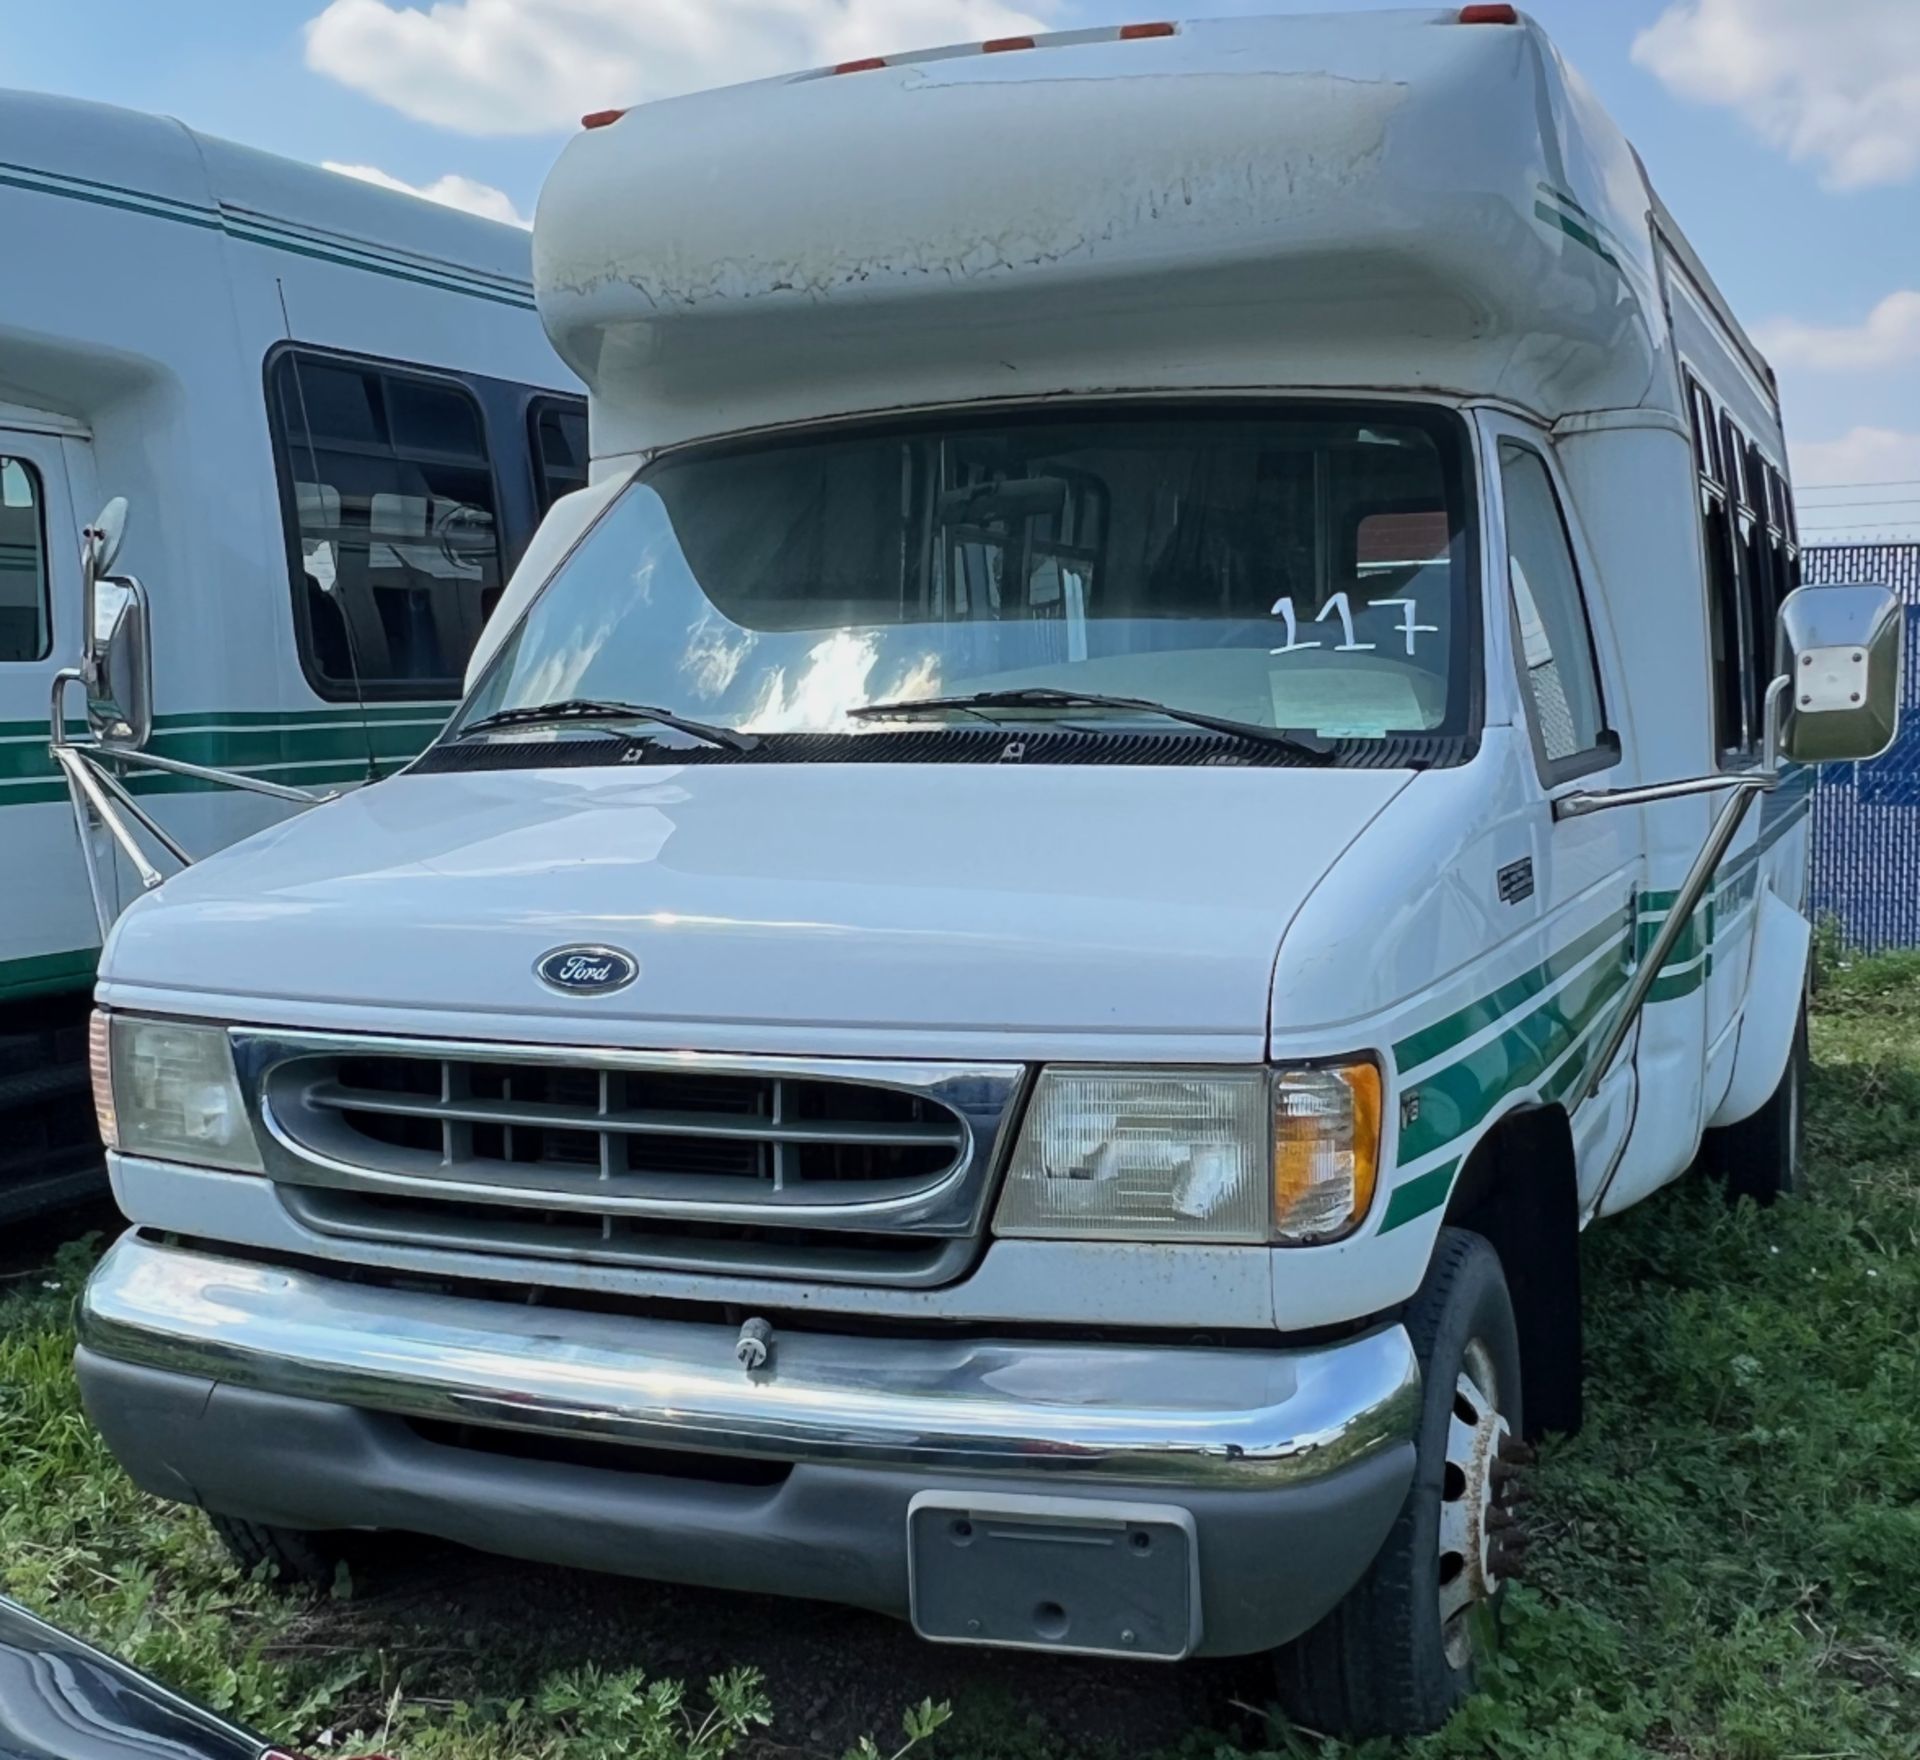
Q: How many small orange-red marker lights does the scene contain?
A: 5